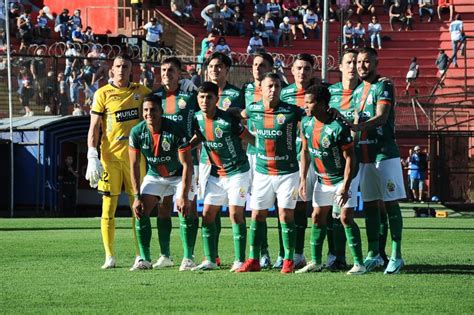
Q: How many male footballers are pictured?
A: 11